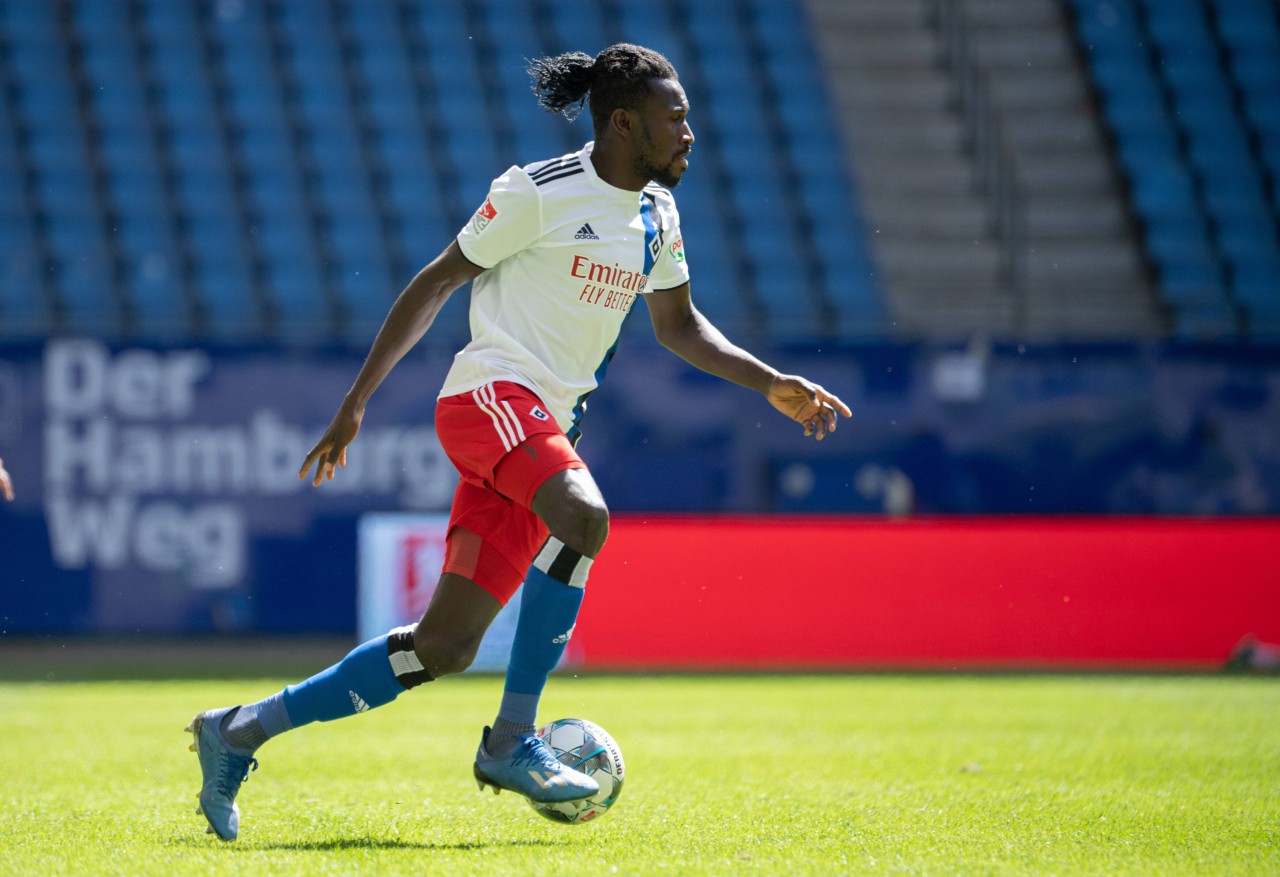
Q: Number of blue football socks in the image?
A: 2